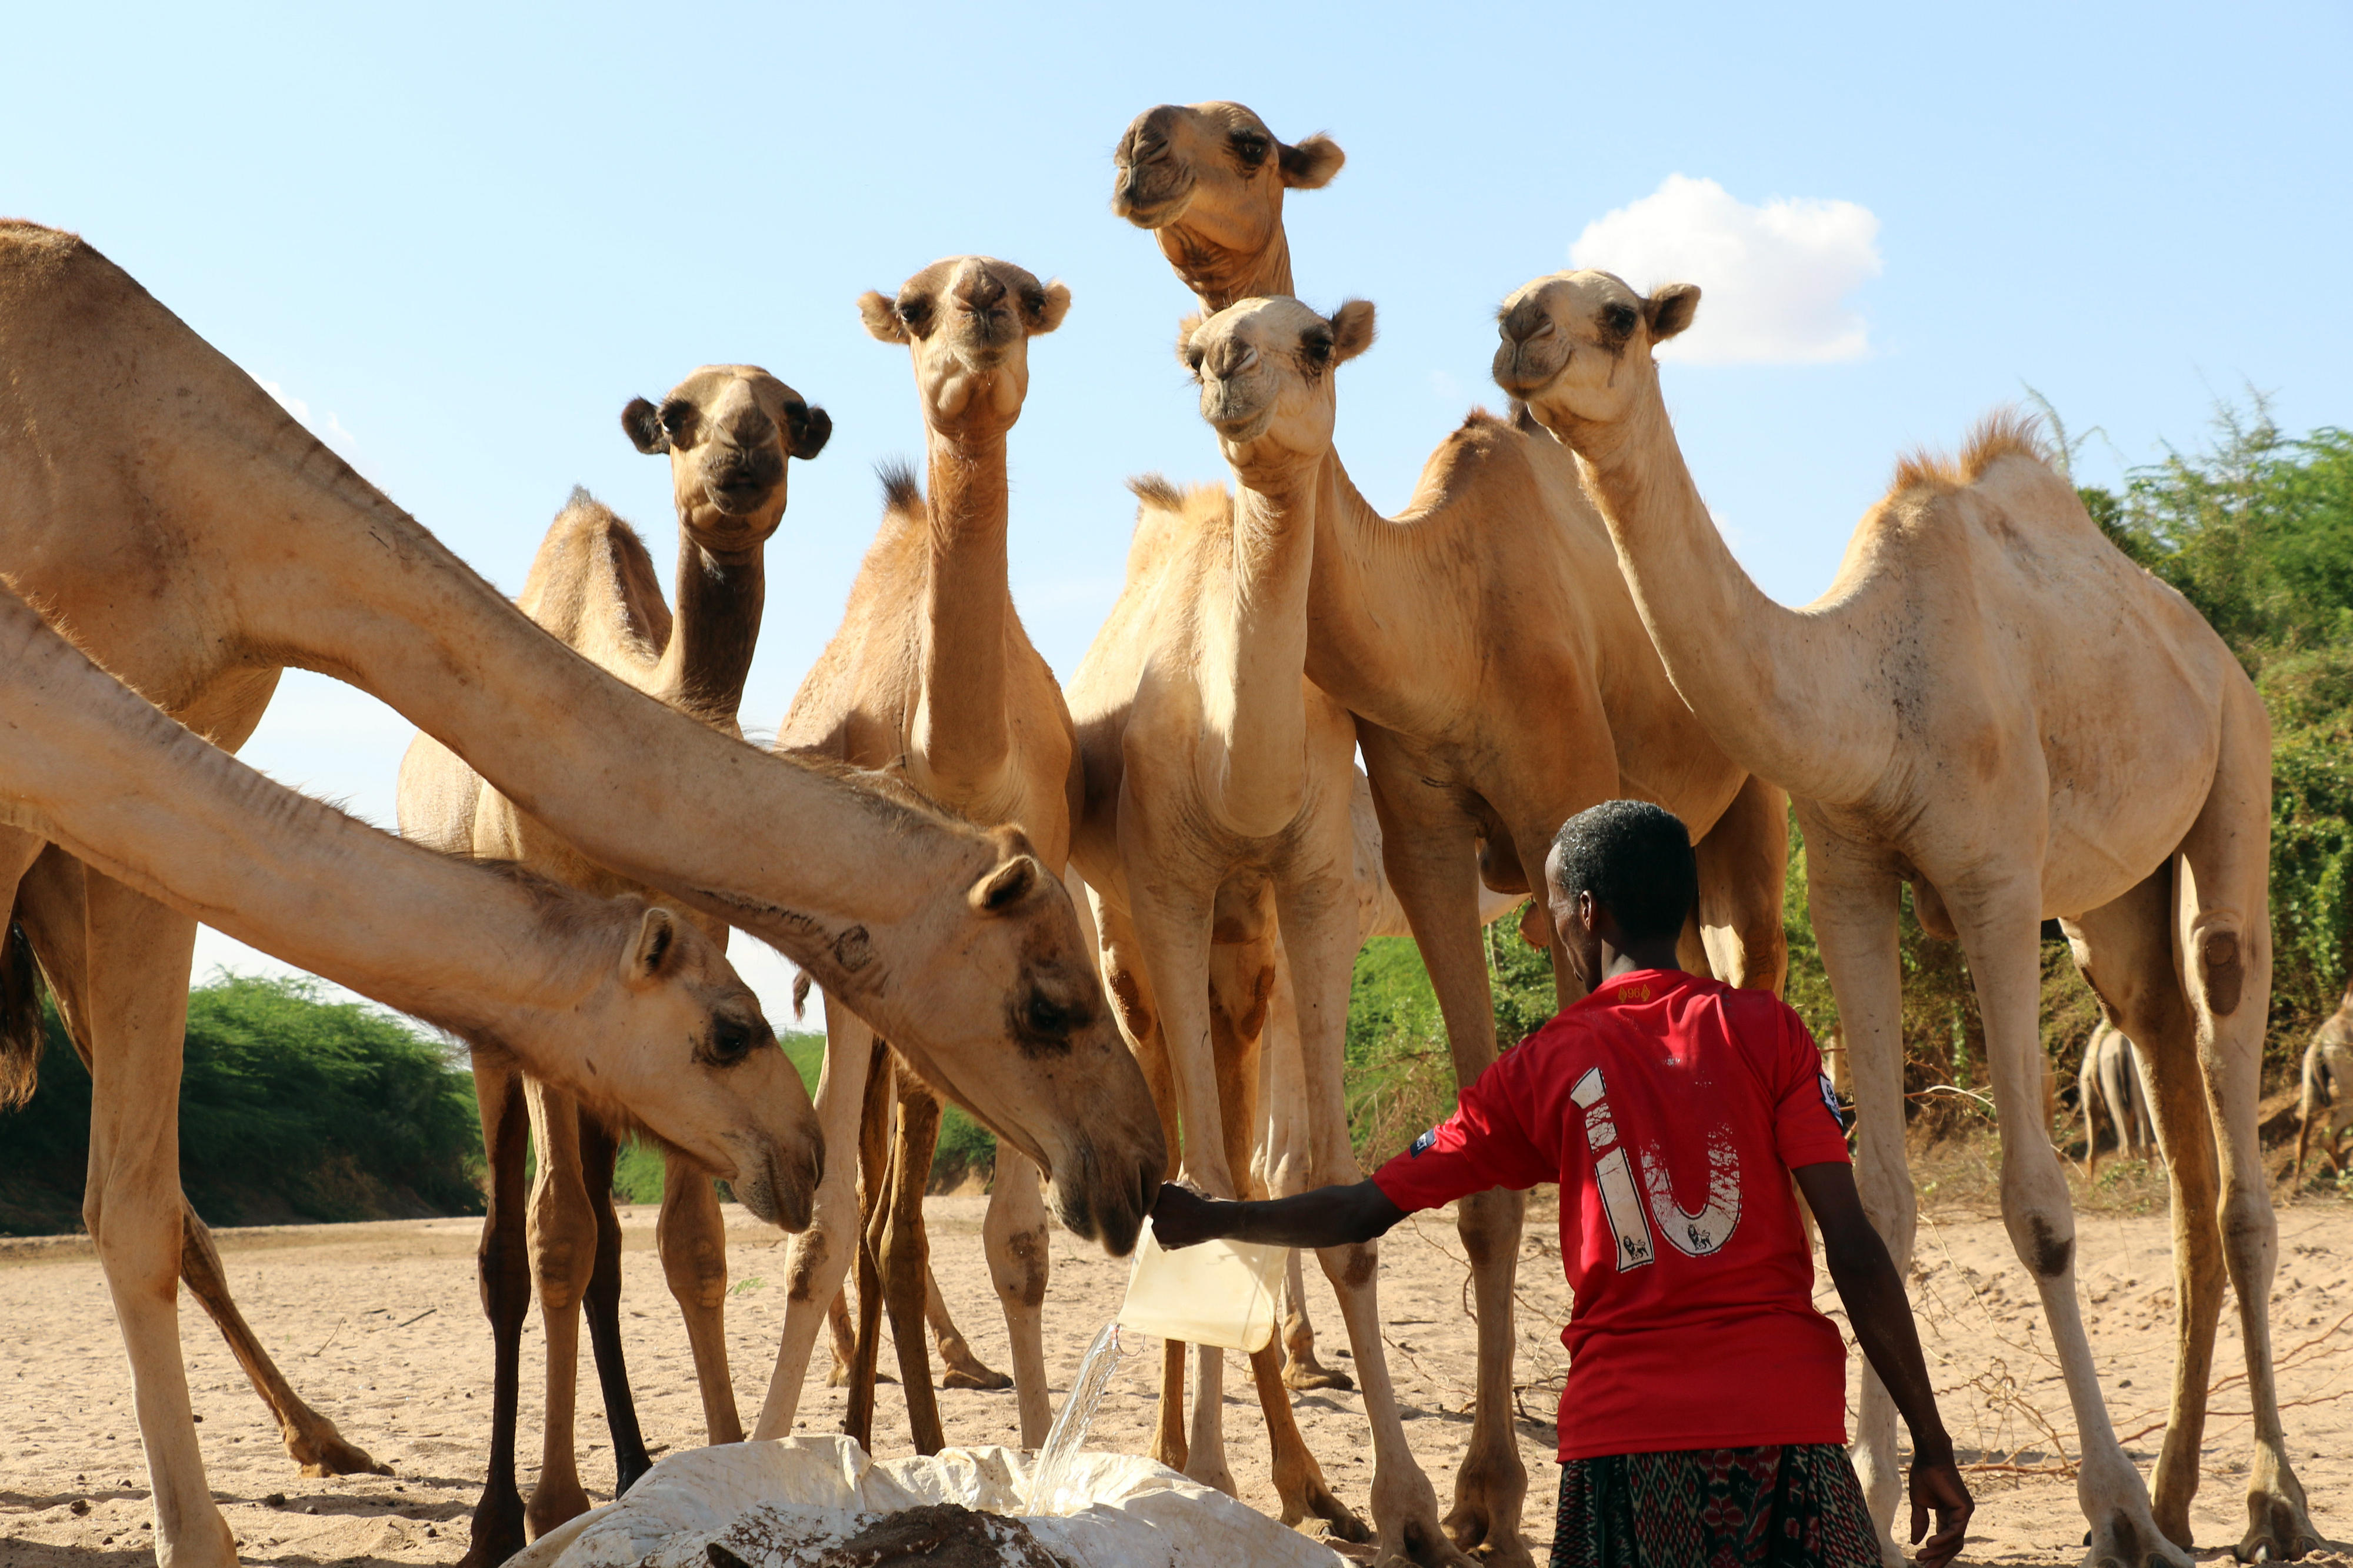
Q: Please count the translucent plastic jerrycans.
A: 1